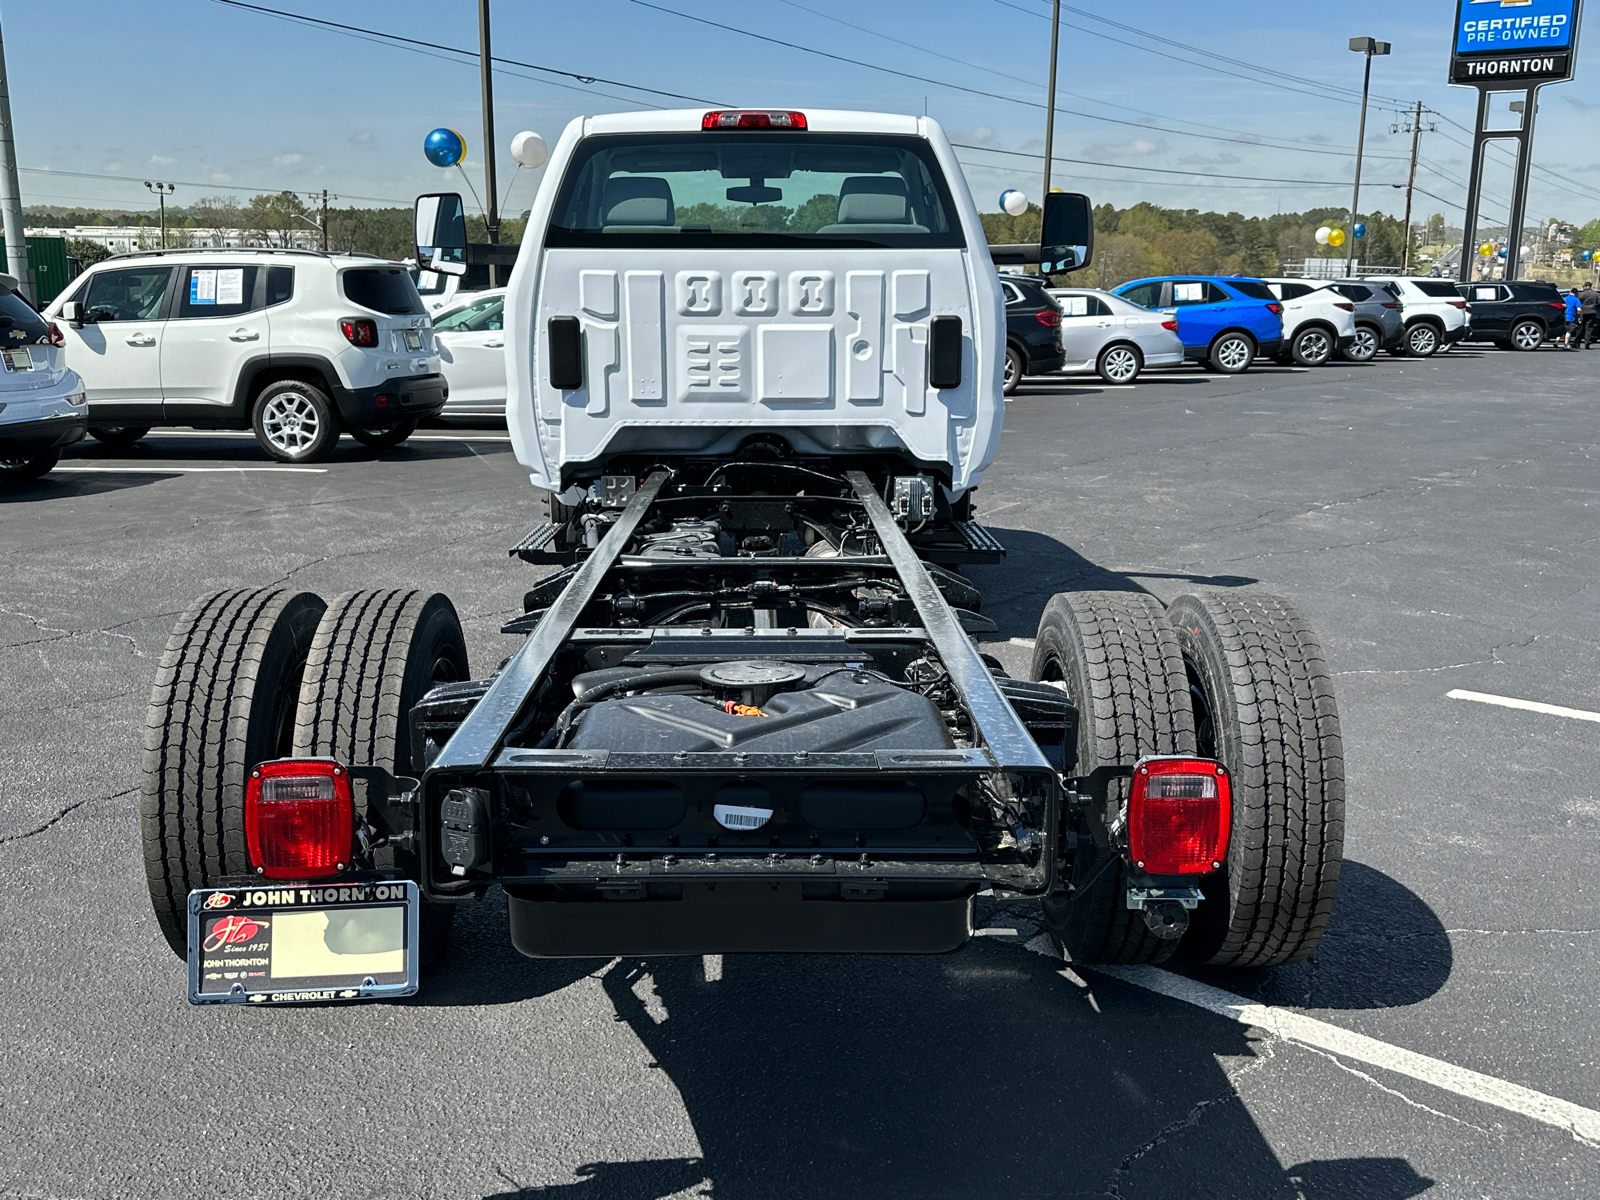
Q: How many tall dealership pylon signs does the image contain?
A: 1